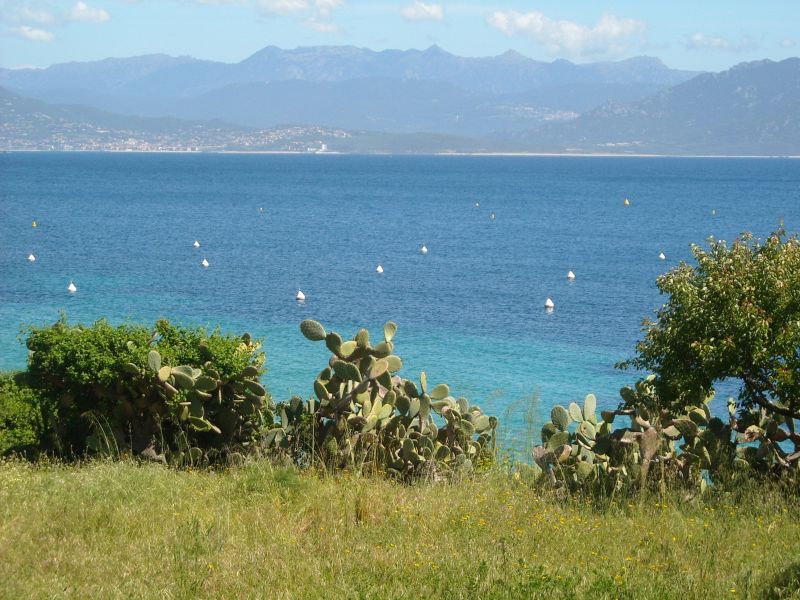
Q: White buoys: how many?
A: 10